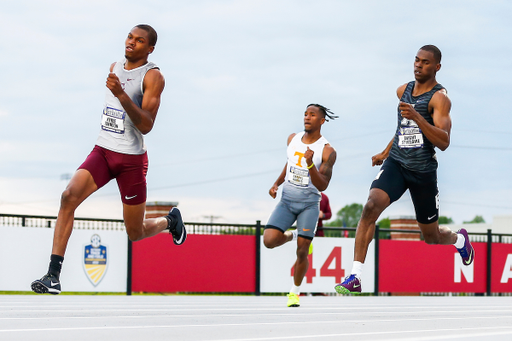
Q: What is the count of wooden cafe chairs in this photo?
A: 0